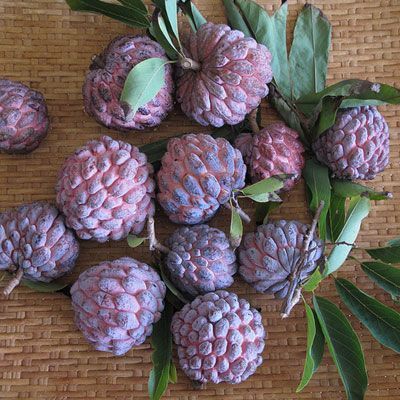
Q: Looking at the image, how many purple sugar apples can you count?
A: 12